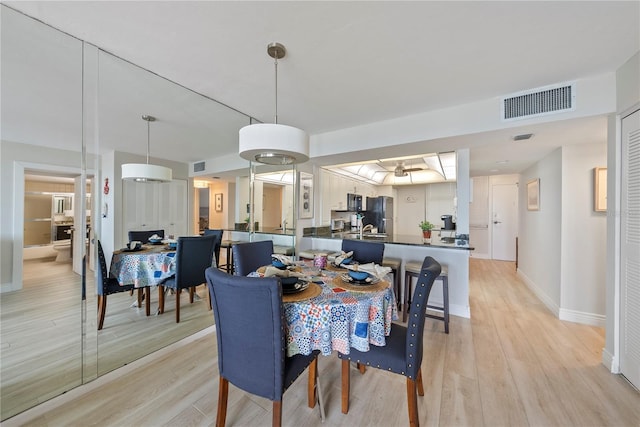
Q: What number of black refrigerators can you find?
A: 1